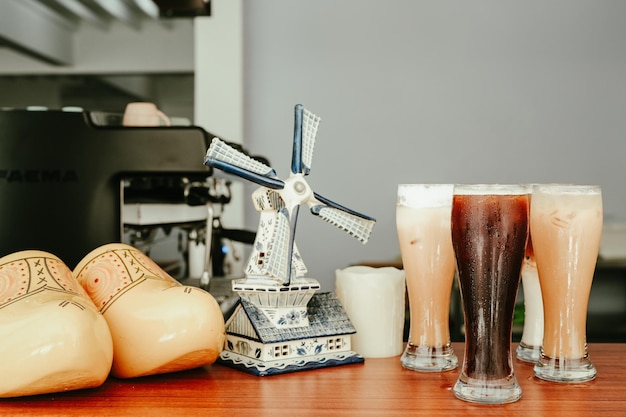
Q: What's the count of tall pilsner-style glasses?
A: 4